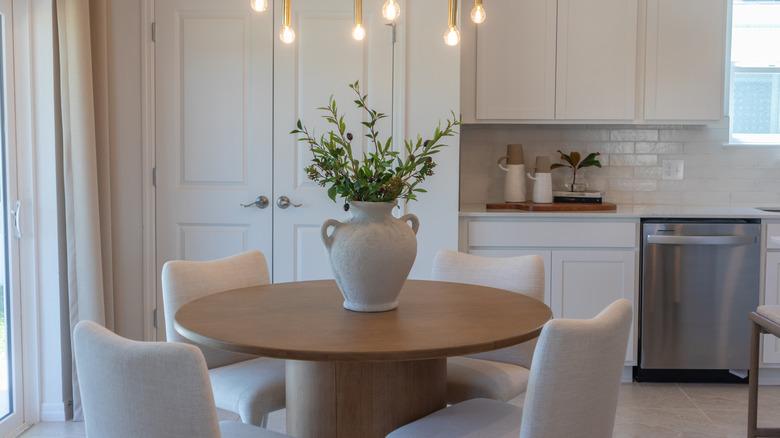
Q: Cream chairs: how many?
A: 4